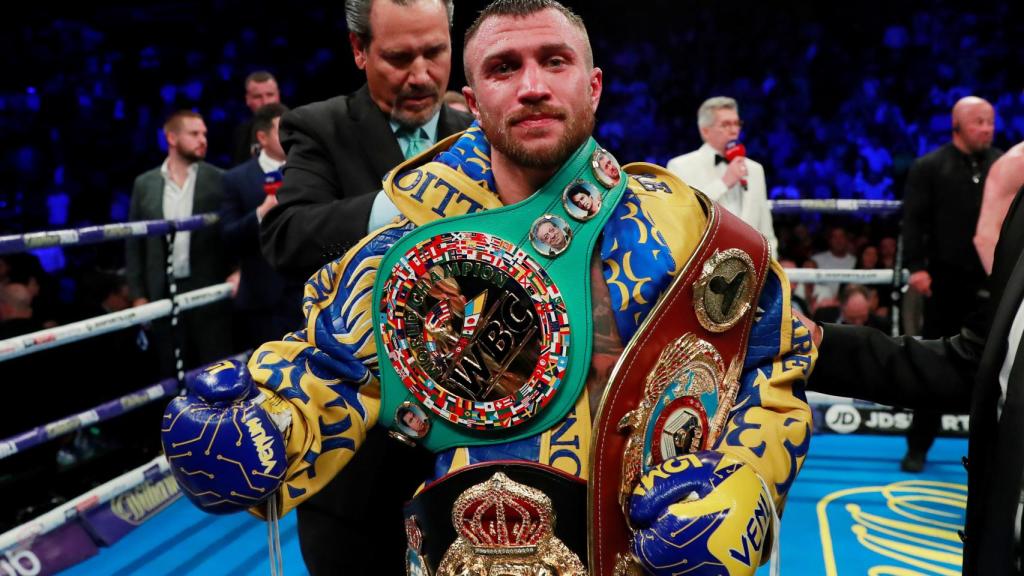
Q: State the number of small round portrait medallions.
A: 4